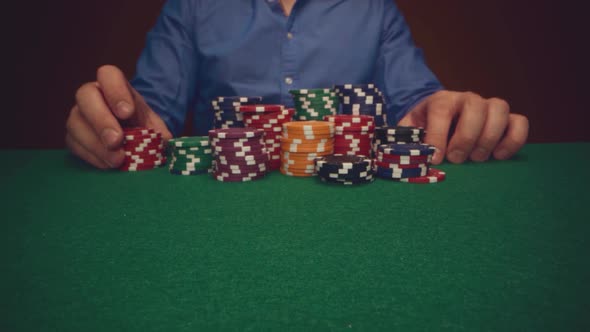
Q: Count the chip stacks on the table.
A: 12